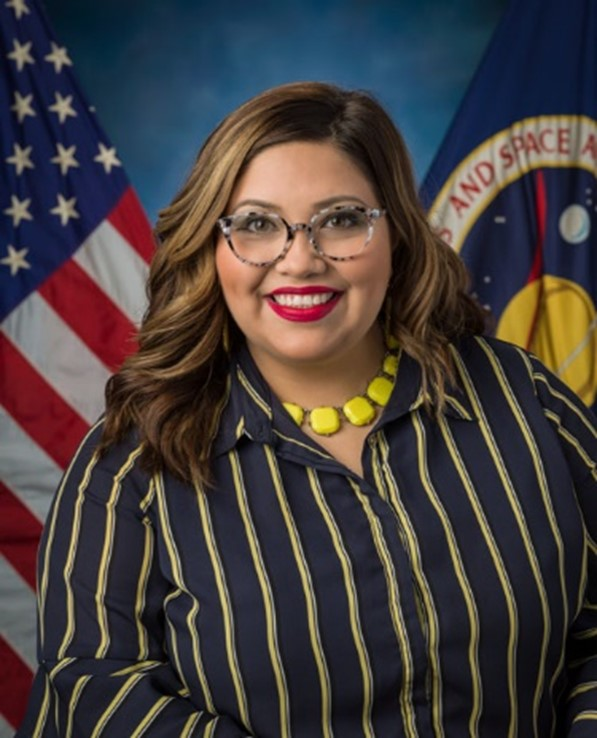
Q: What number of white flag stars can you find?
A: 11